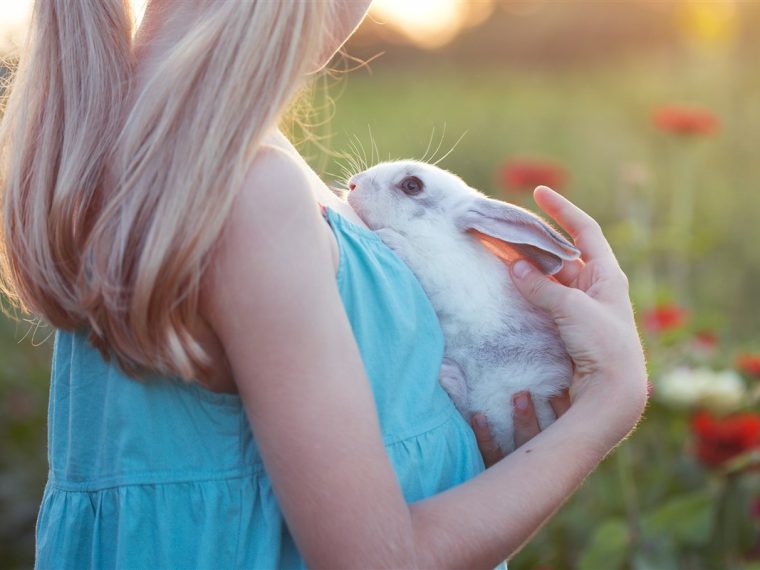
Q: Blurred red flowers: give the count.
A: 6